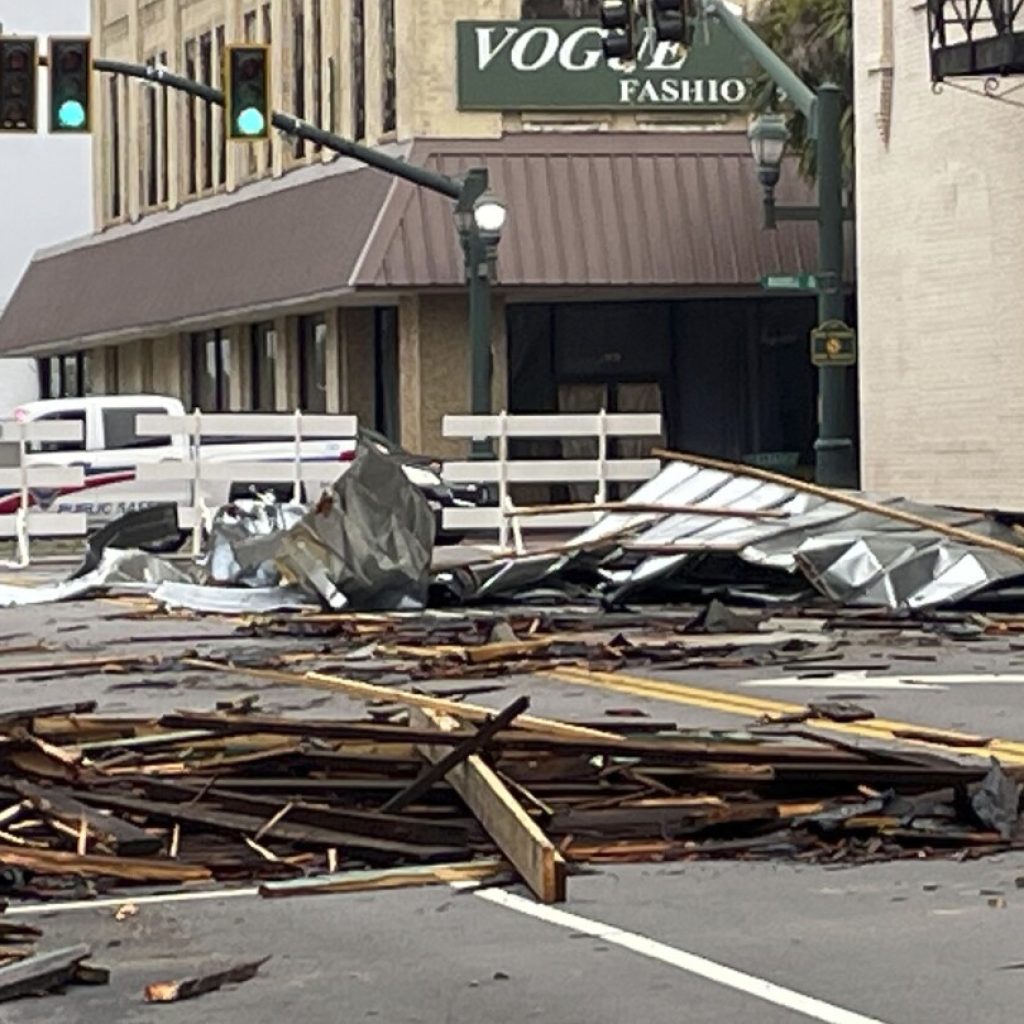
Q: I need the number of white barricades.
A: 3